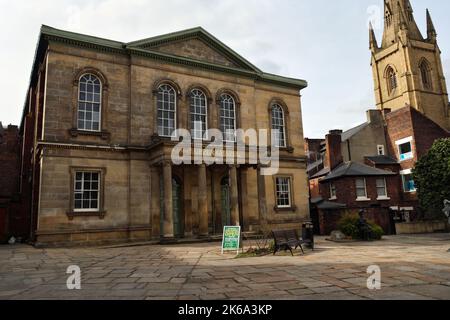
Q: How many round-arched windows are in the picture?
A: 5